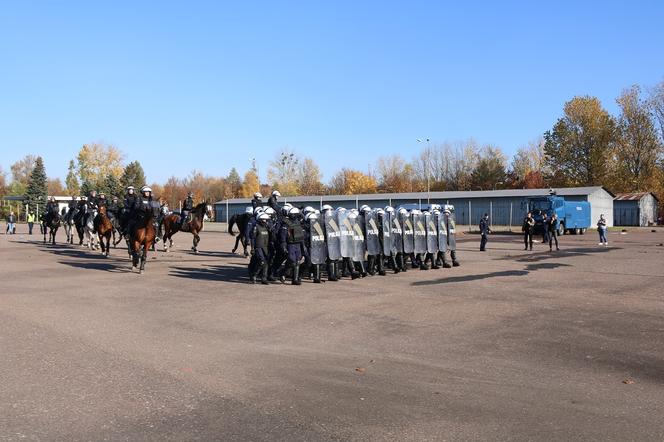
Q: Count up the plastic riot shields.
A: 12